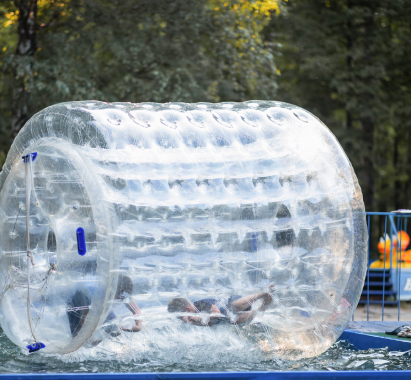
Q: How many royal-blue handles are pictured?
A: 3